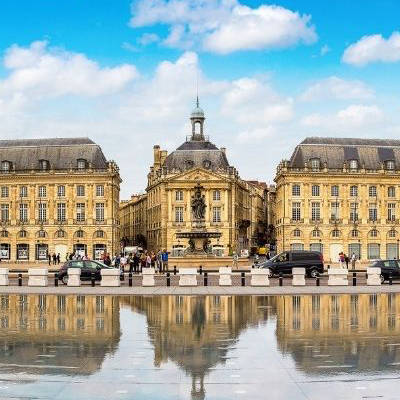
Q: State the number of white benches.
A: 11